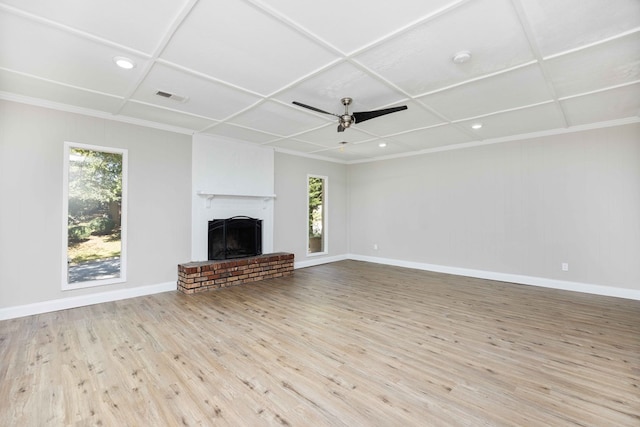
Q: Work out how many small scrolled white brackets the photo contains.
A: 2